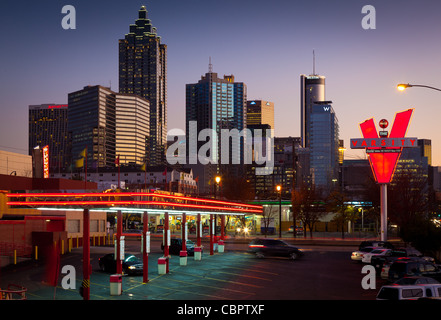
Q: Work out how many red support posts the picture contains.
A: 8